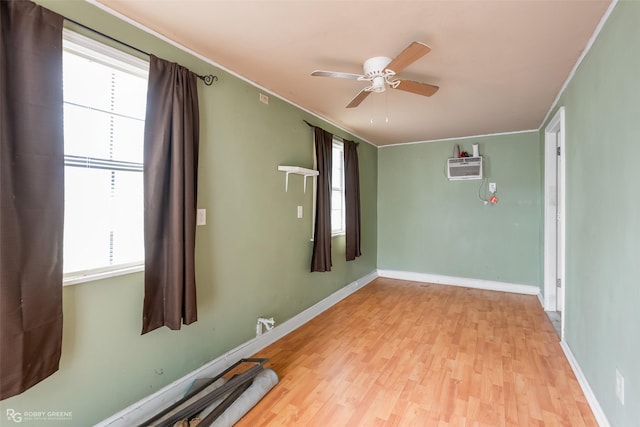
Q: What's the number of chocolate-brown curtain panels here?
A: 4